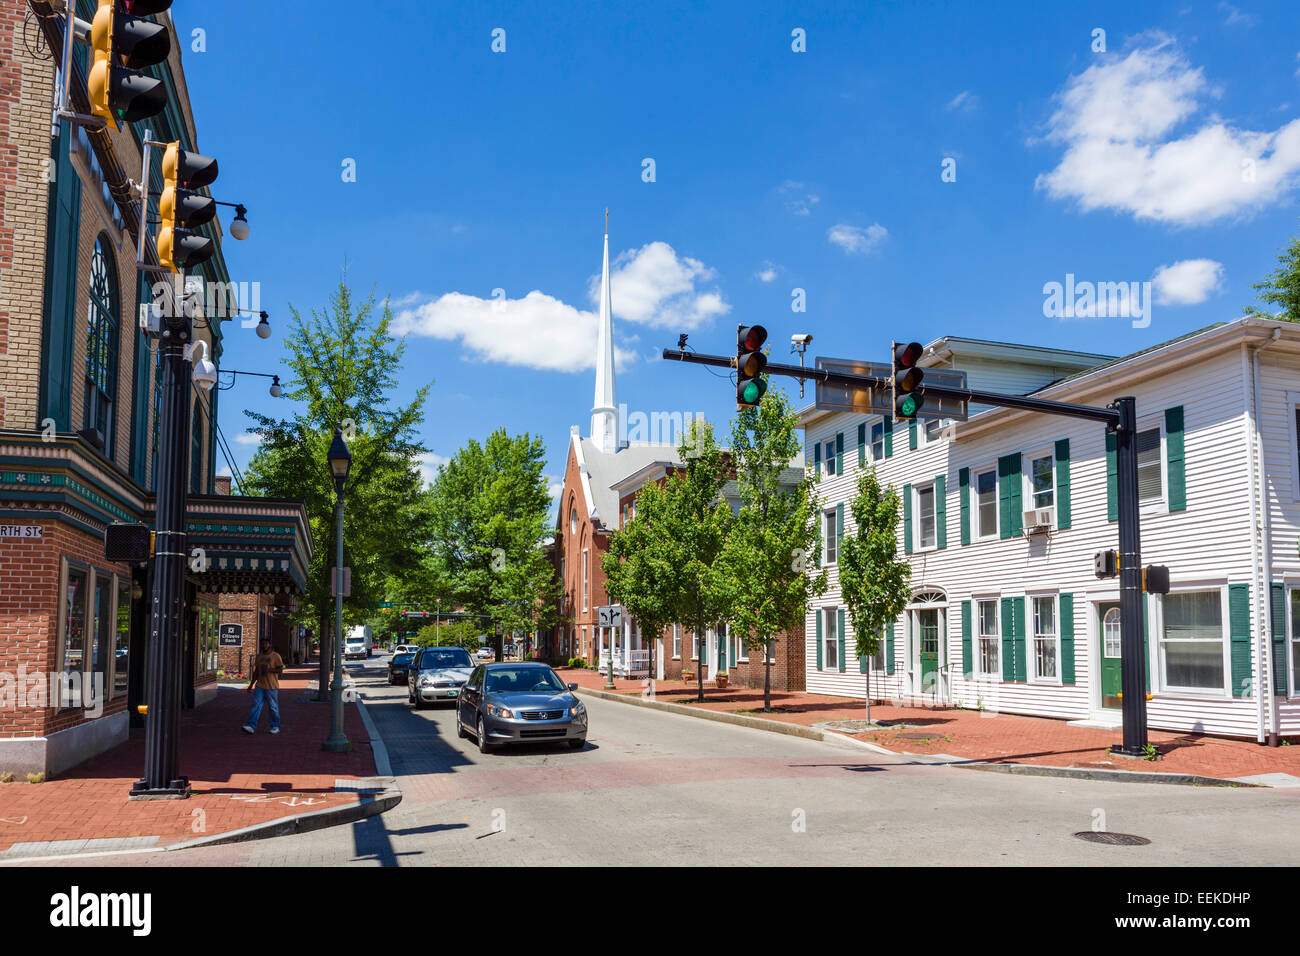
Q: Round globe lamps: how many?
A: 3